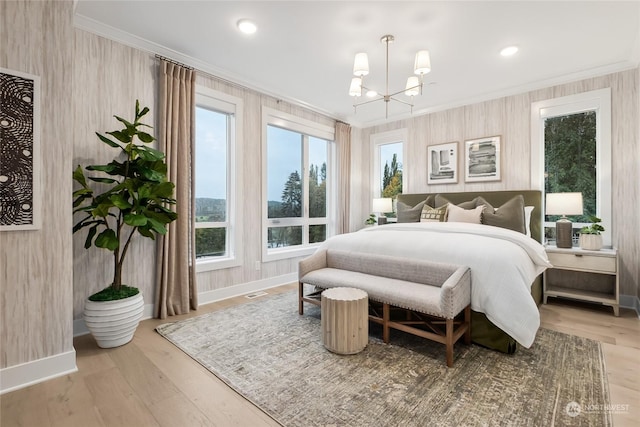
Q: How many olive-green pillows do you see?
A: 3